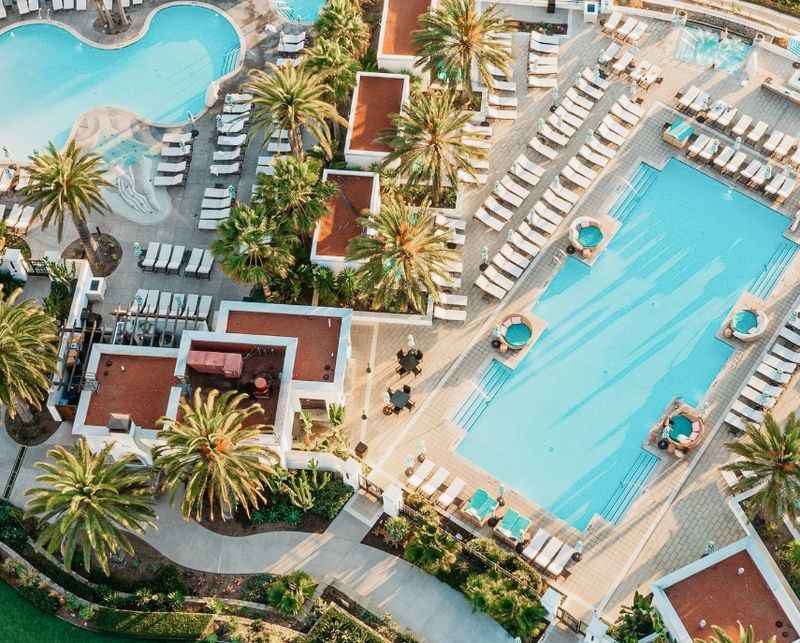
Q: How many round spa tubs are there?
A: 4